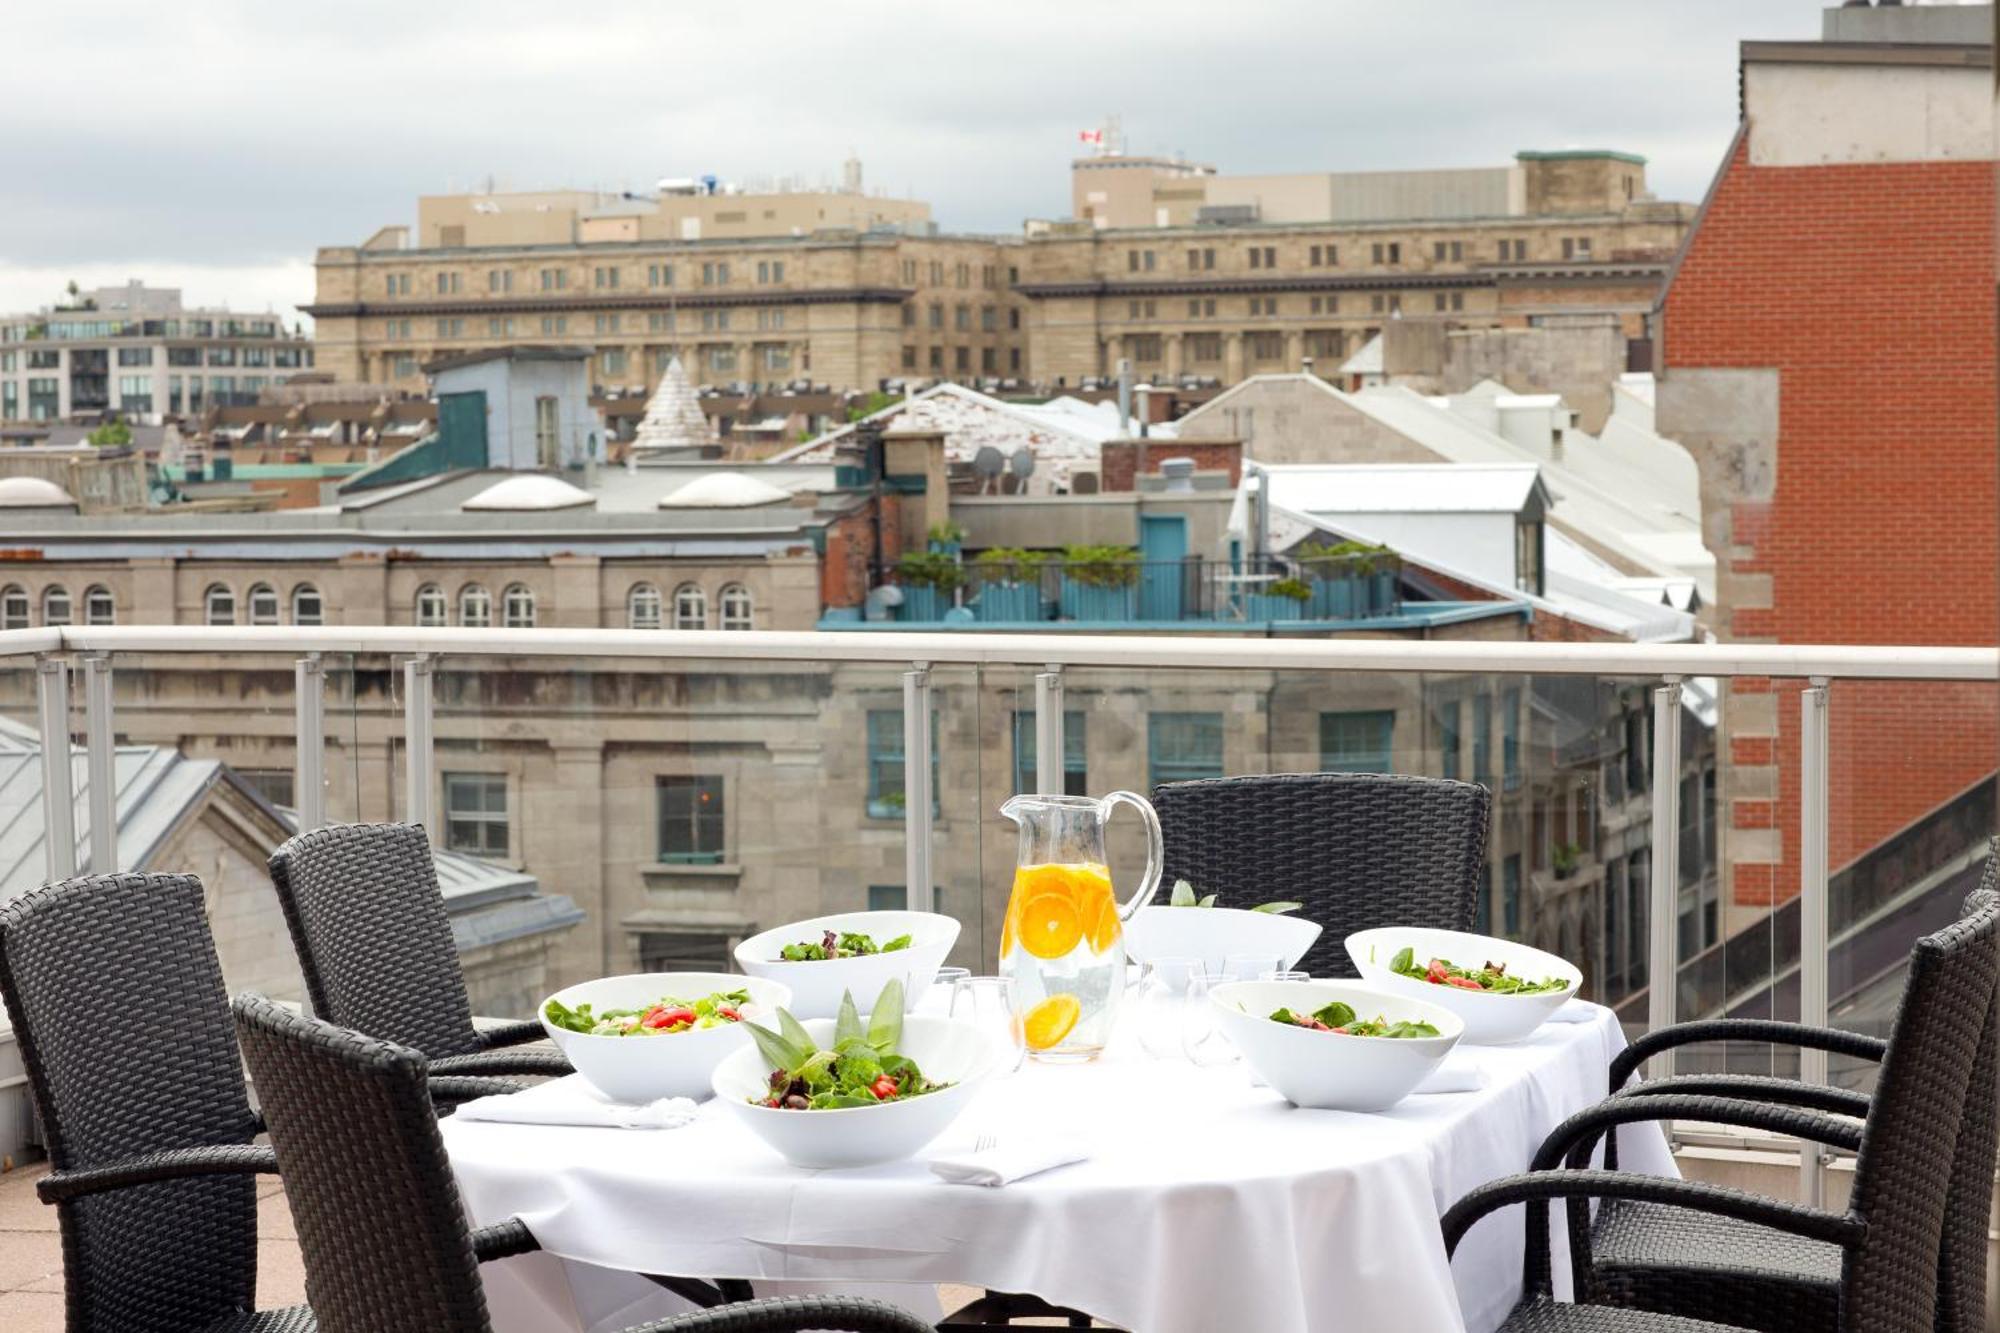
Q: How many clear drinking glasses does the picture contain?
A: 6